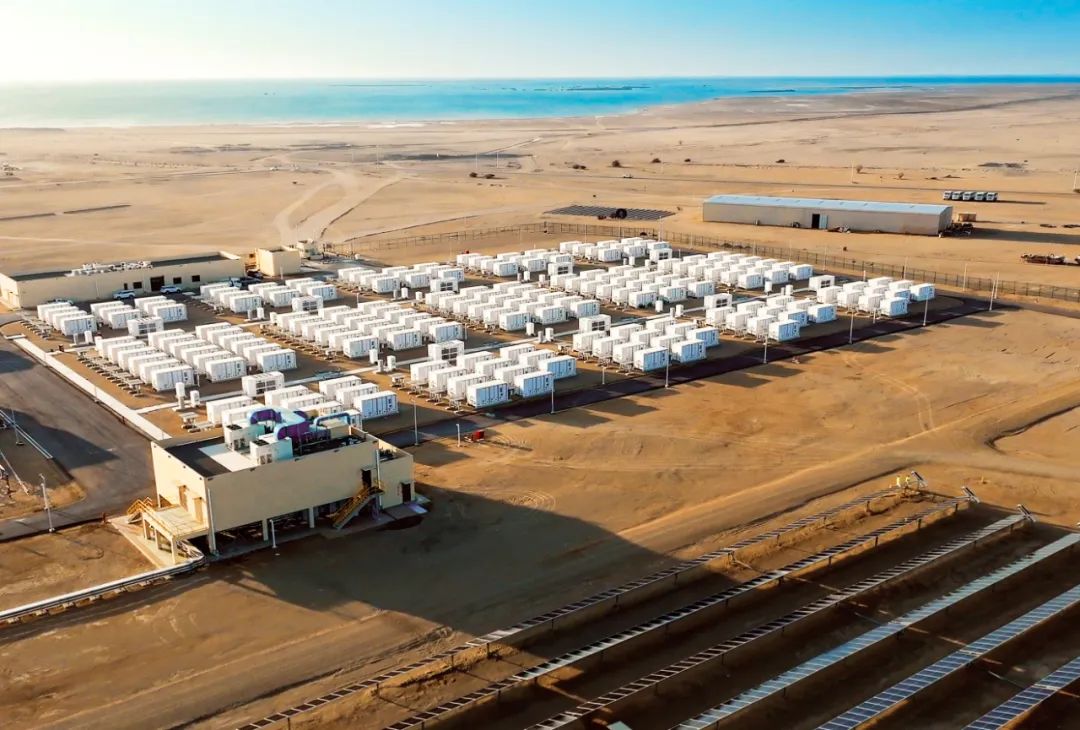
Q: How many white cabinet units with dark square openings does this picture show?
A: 10